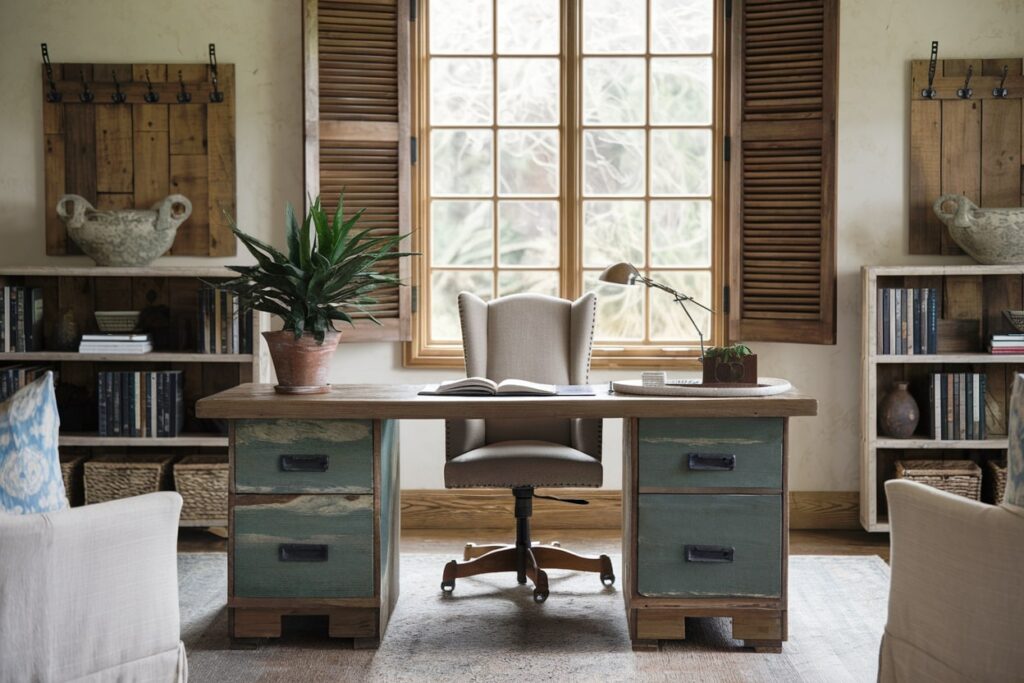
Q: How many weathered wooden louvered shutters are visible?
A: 2